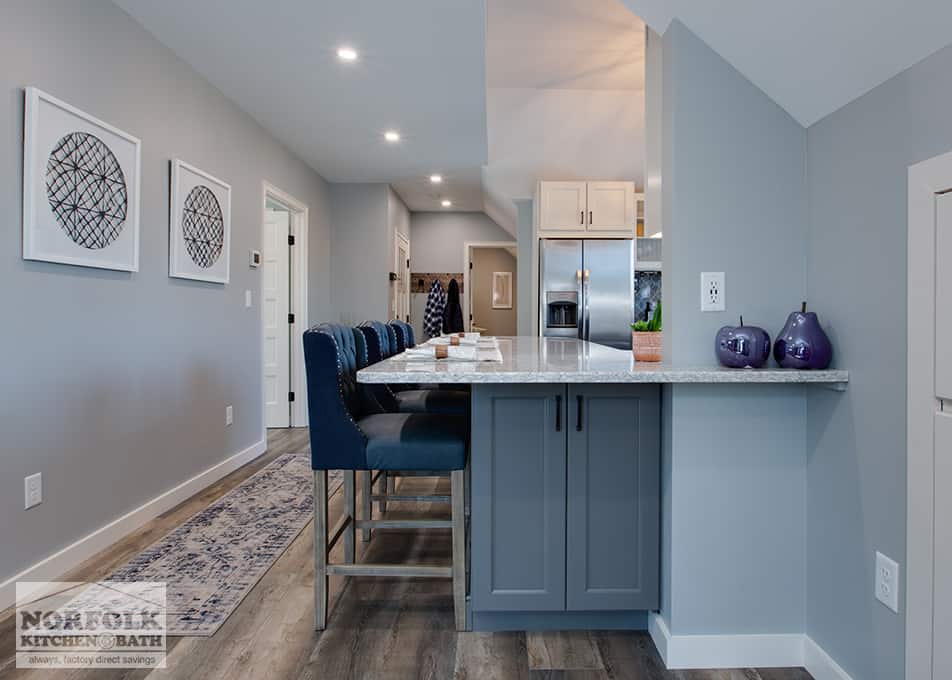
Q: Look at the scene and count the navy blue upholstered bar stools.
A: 3